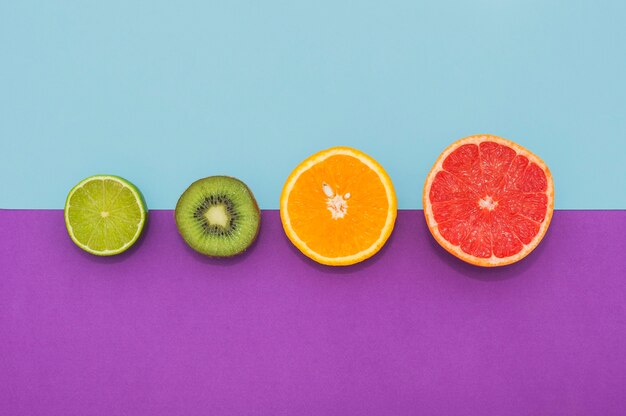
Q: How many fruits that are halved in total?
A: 4